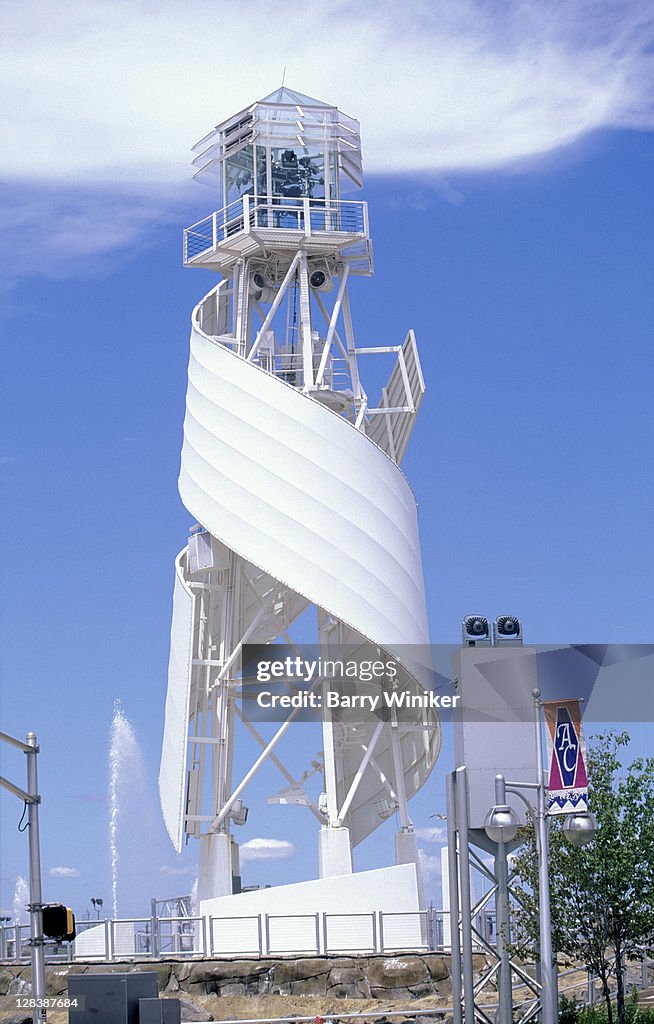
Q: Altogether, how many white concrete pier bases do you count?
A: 3